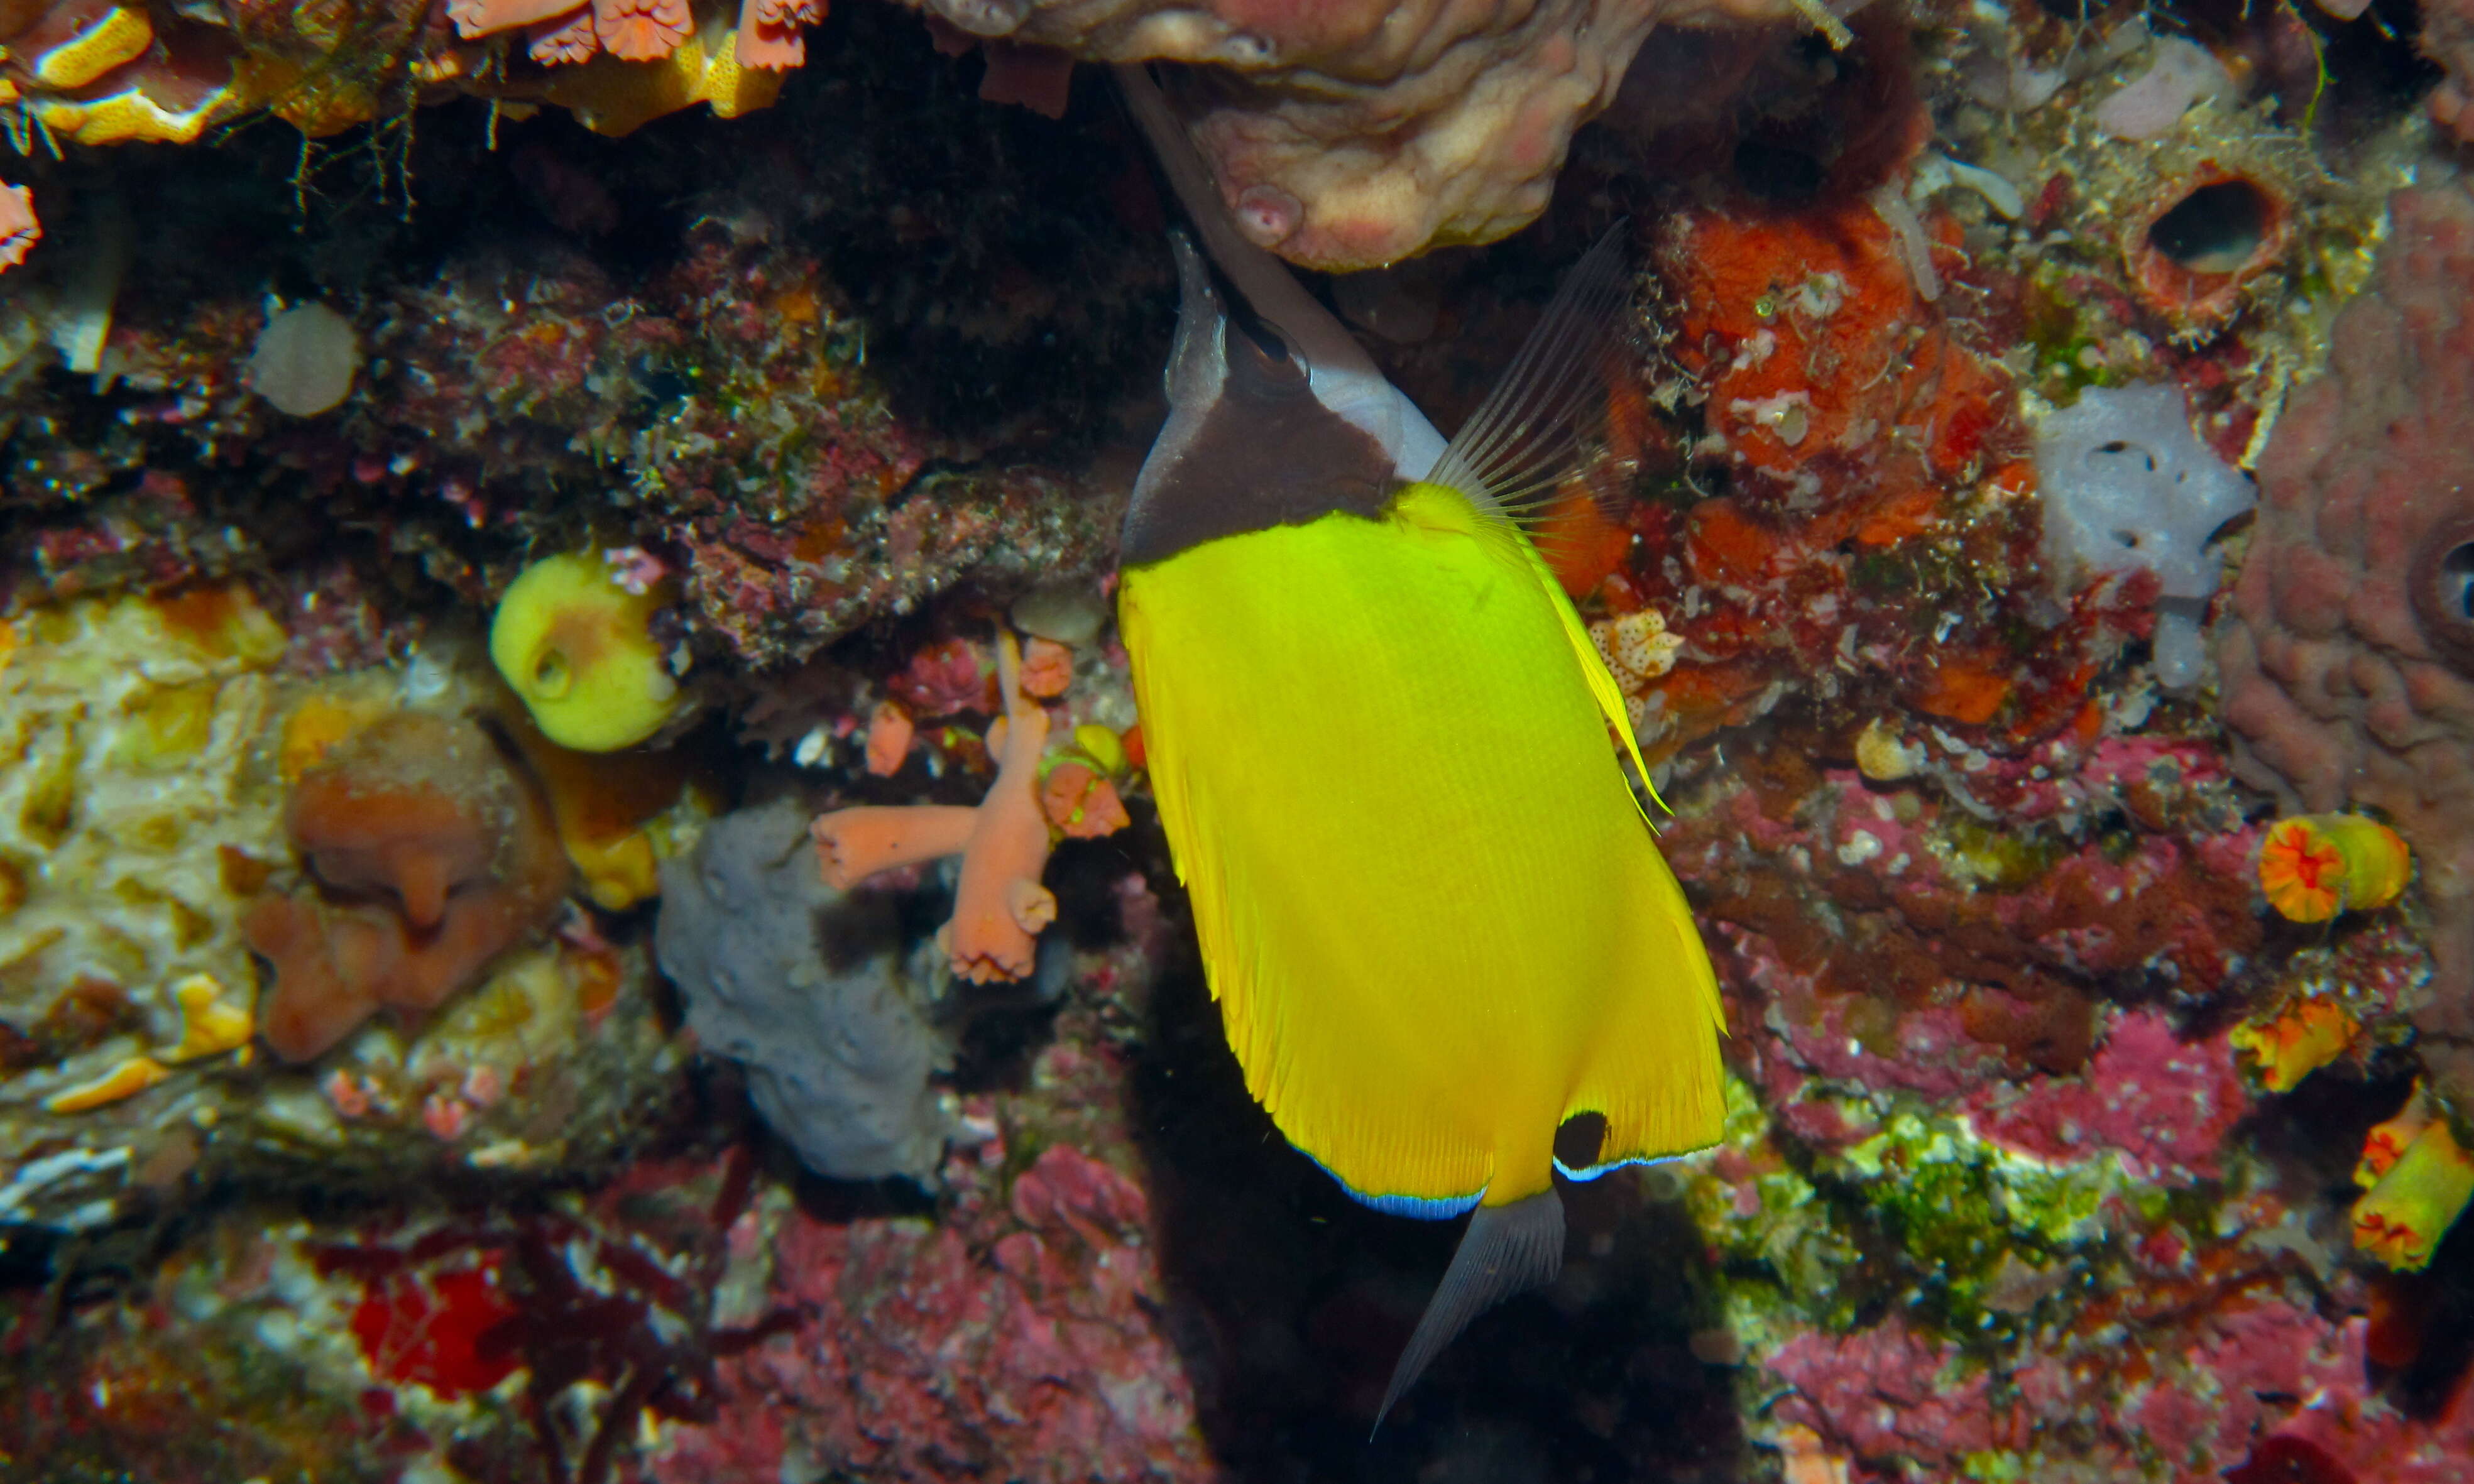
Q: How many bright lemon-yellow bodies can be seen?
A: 1